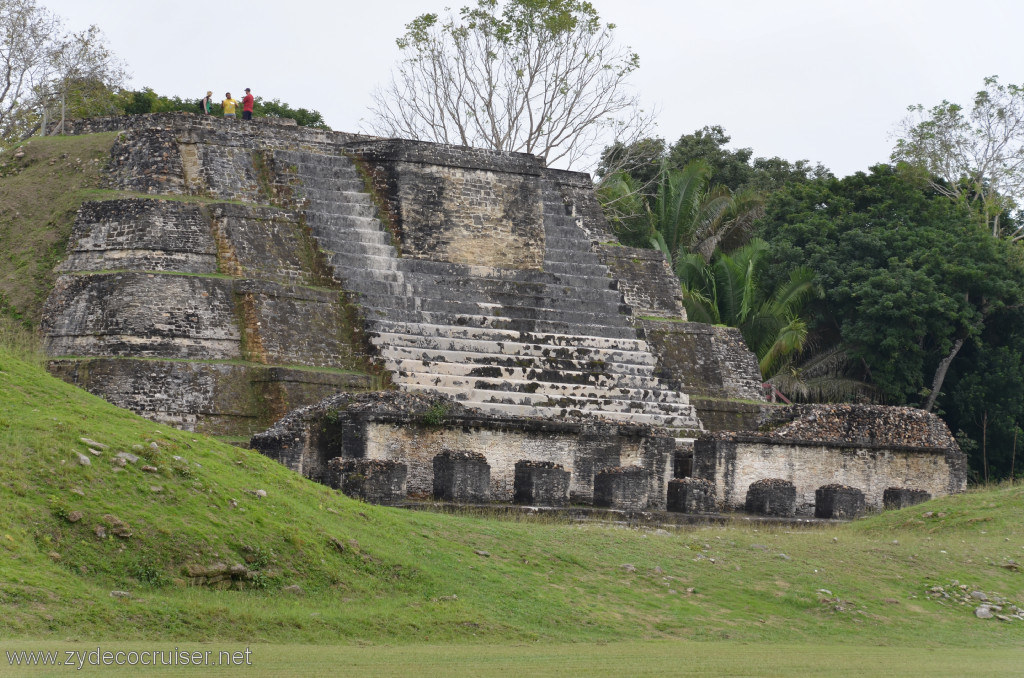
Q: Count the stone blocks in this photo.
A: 8